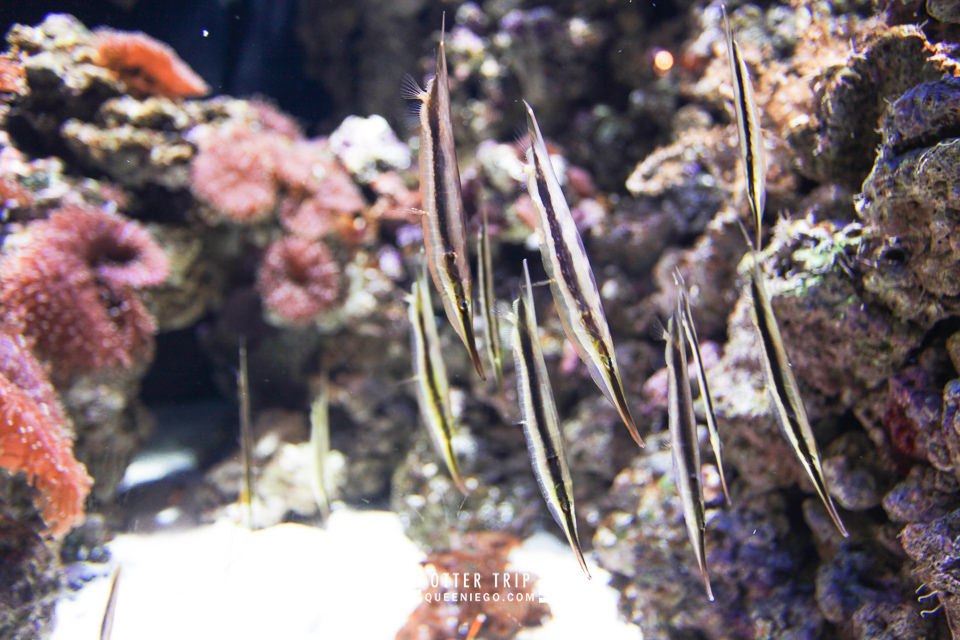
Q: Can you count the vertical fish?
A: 12